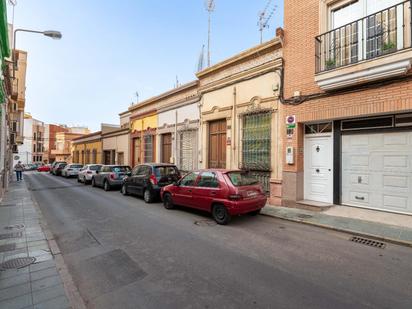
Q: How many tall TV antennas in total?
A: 2